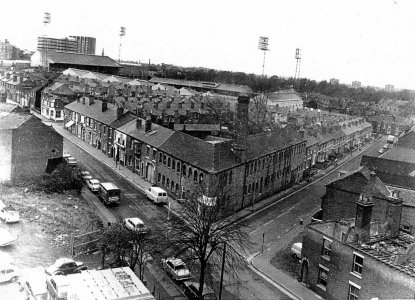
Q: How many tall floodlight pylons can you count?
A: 4